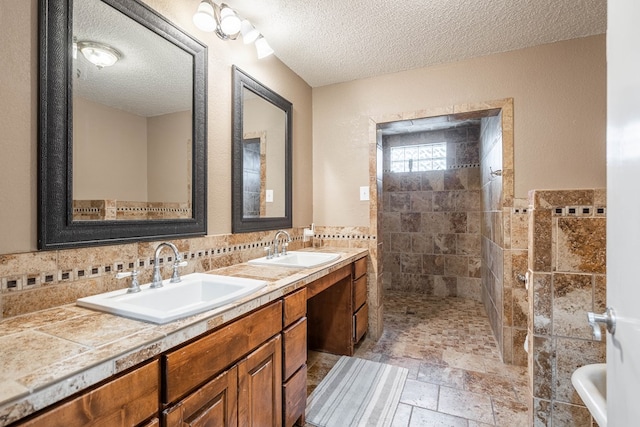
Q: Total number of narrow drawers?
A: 6